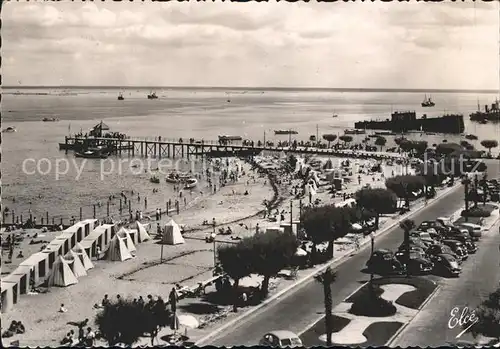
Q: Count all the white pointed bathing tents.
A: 7